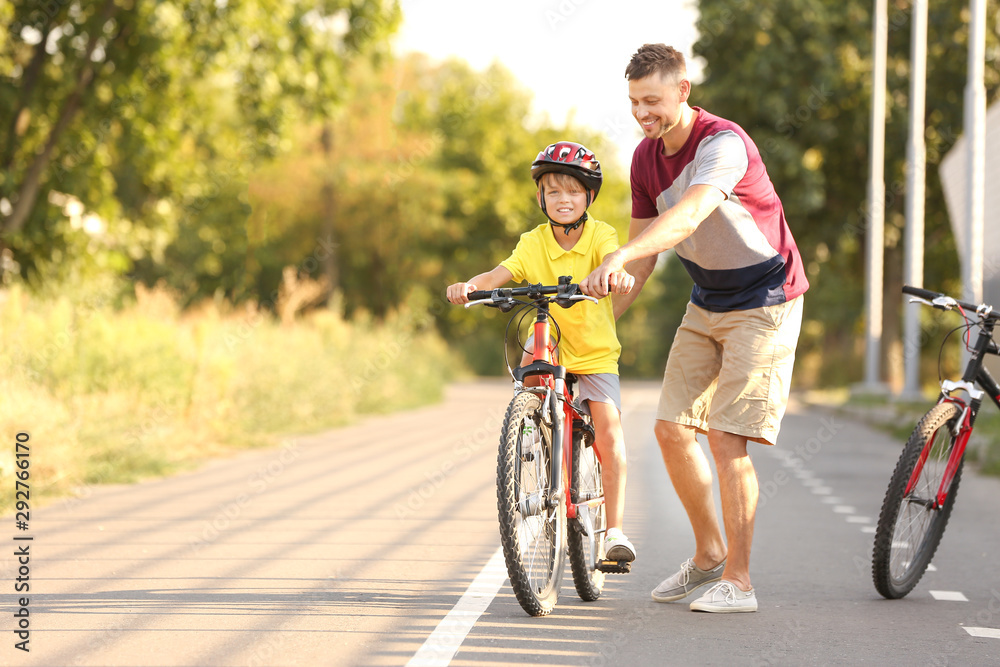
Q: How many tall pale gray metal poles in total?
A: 3